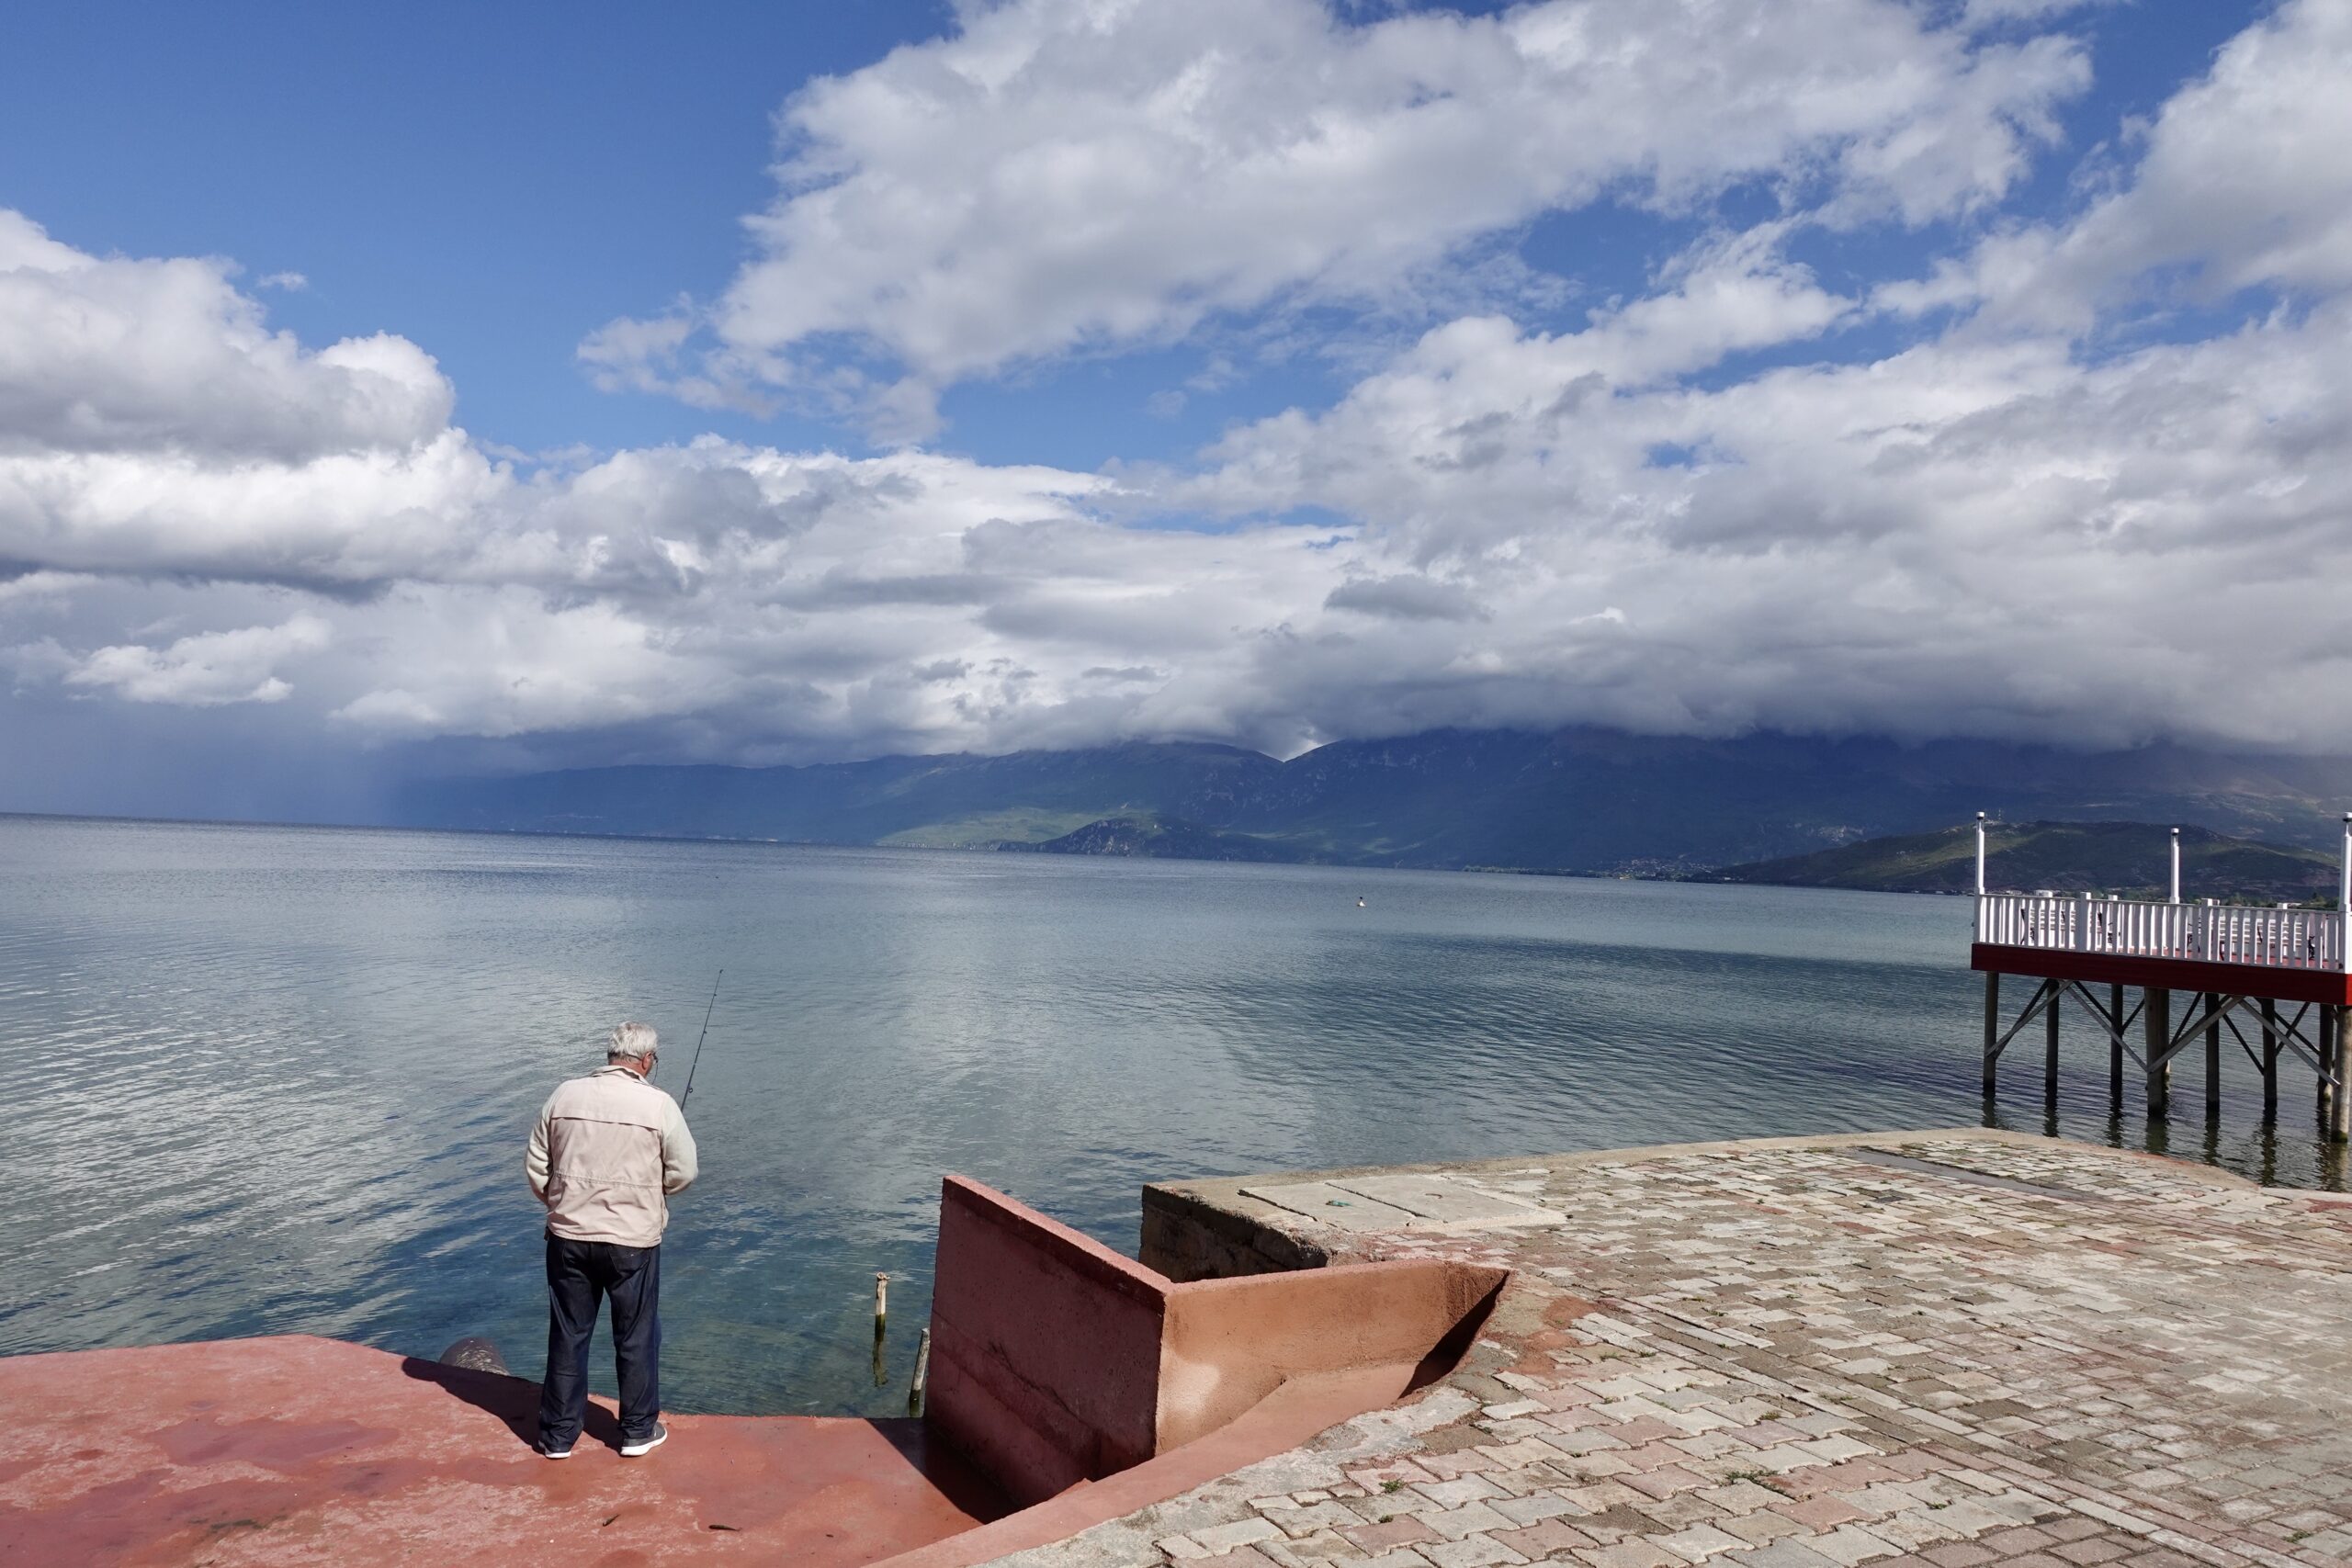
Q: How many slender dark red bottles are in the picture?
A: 0